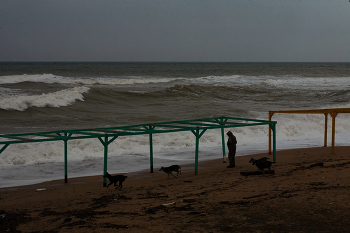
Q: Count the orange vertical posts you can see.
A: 3